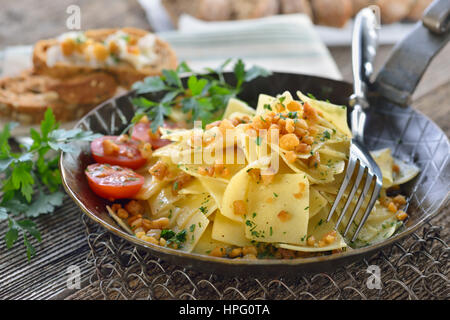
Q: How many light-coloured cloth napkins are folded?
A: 1